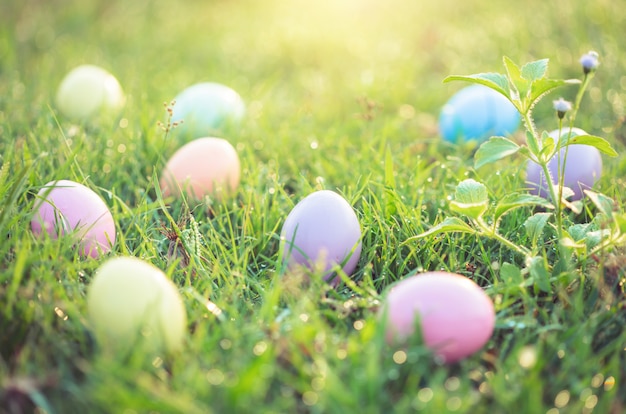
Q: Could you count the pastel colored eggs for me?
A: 9